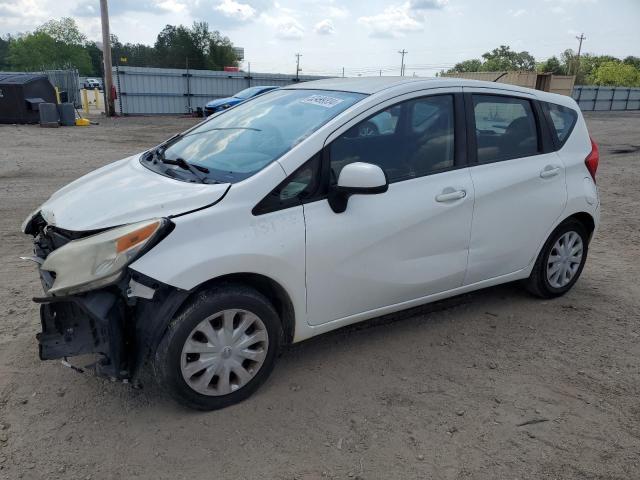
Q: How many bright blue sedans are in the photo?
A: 1